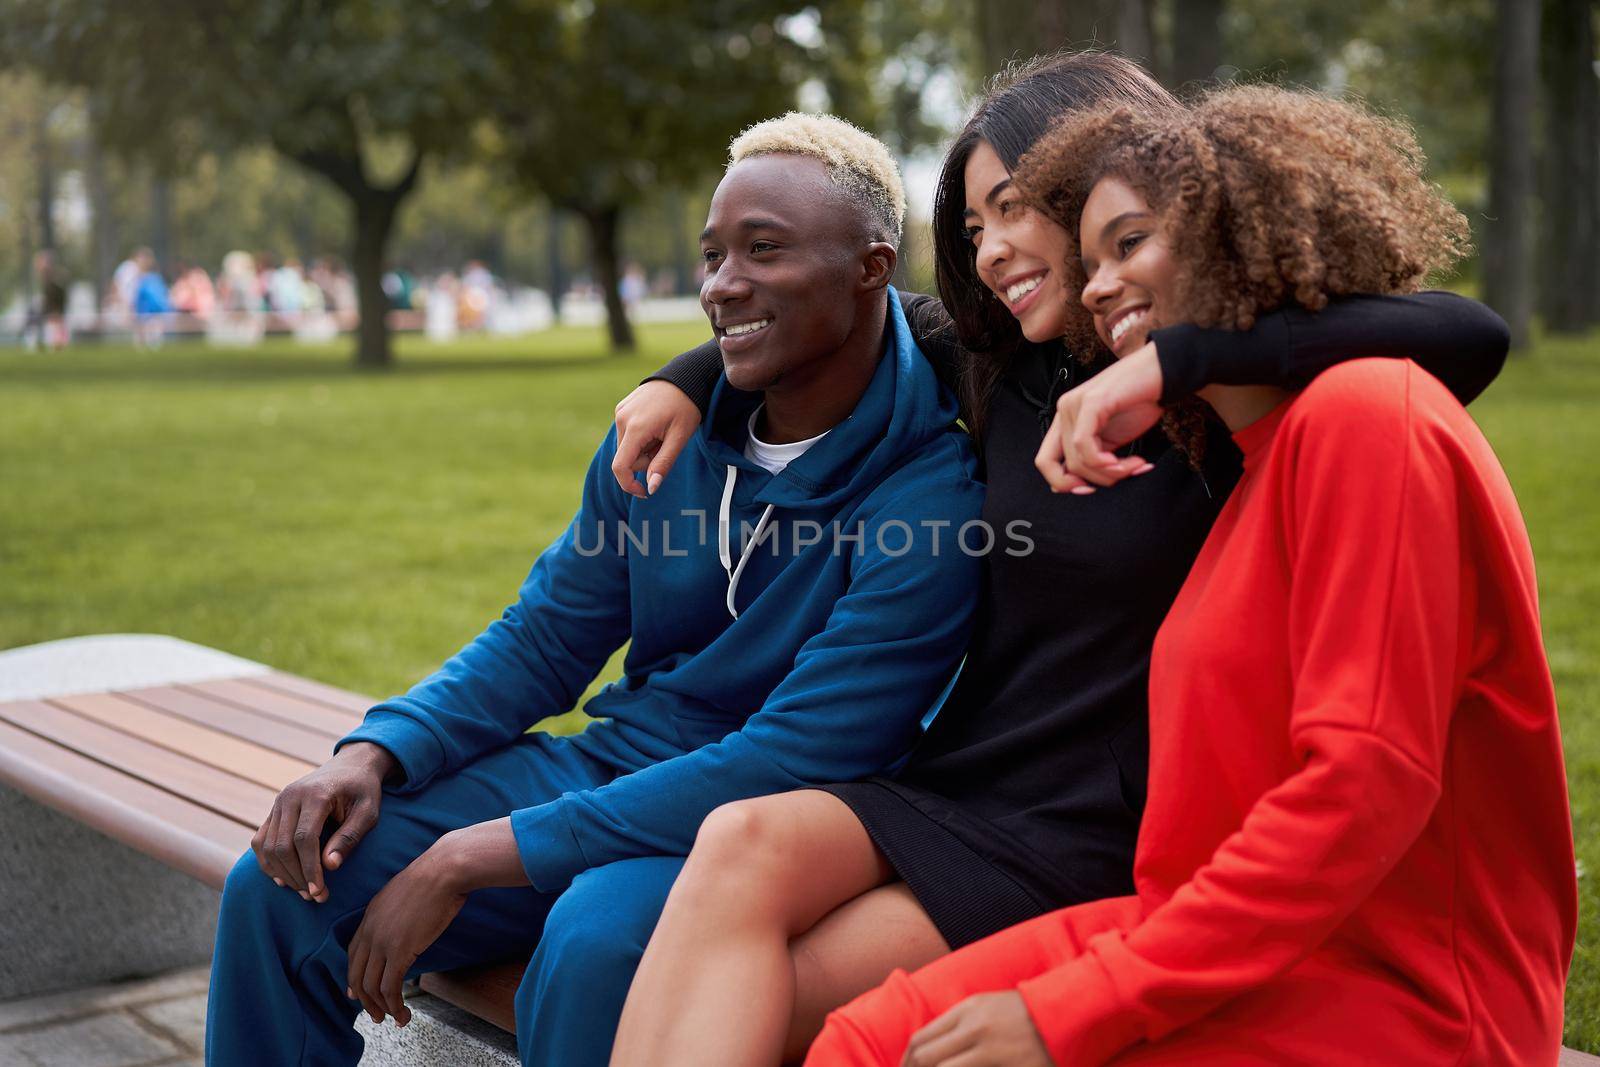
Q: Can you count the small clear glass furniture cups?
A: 0